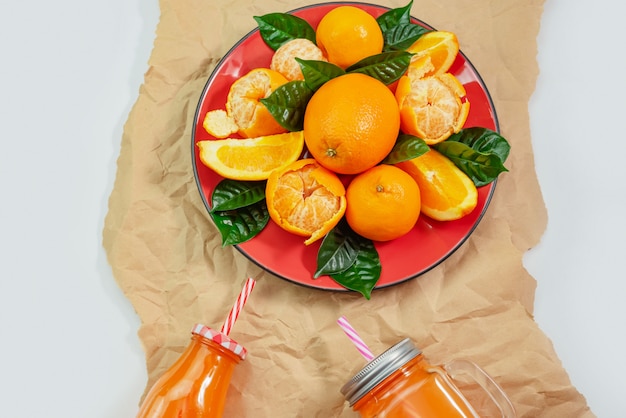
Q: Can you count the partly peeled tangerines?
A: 3